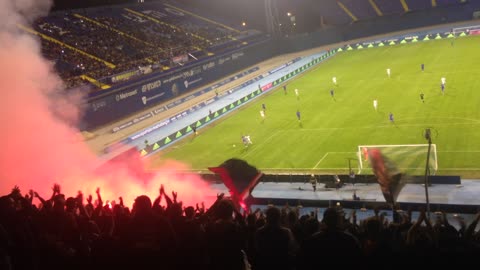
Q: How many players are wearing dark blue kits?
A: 8